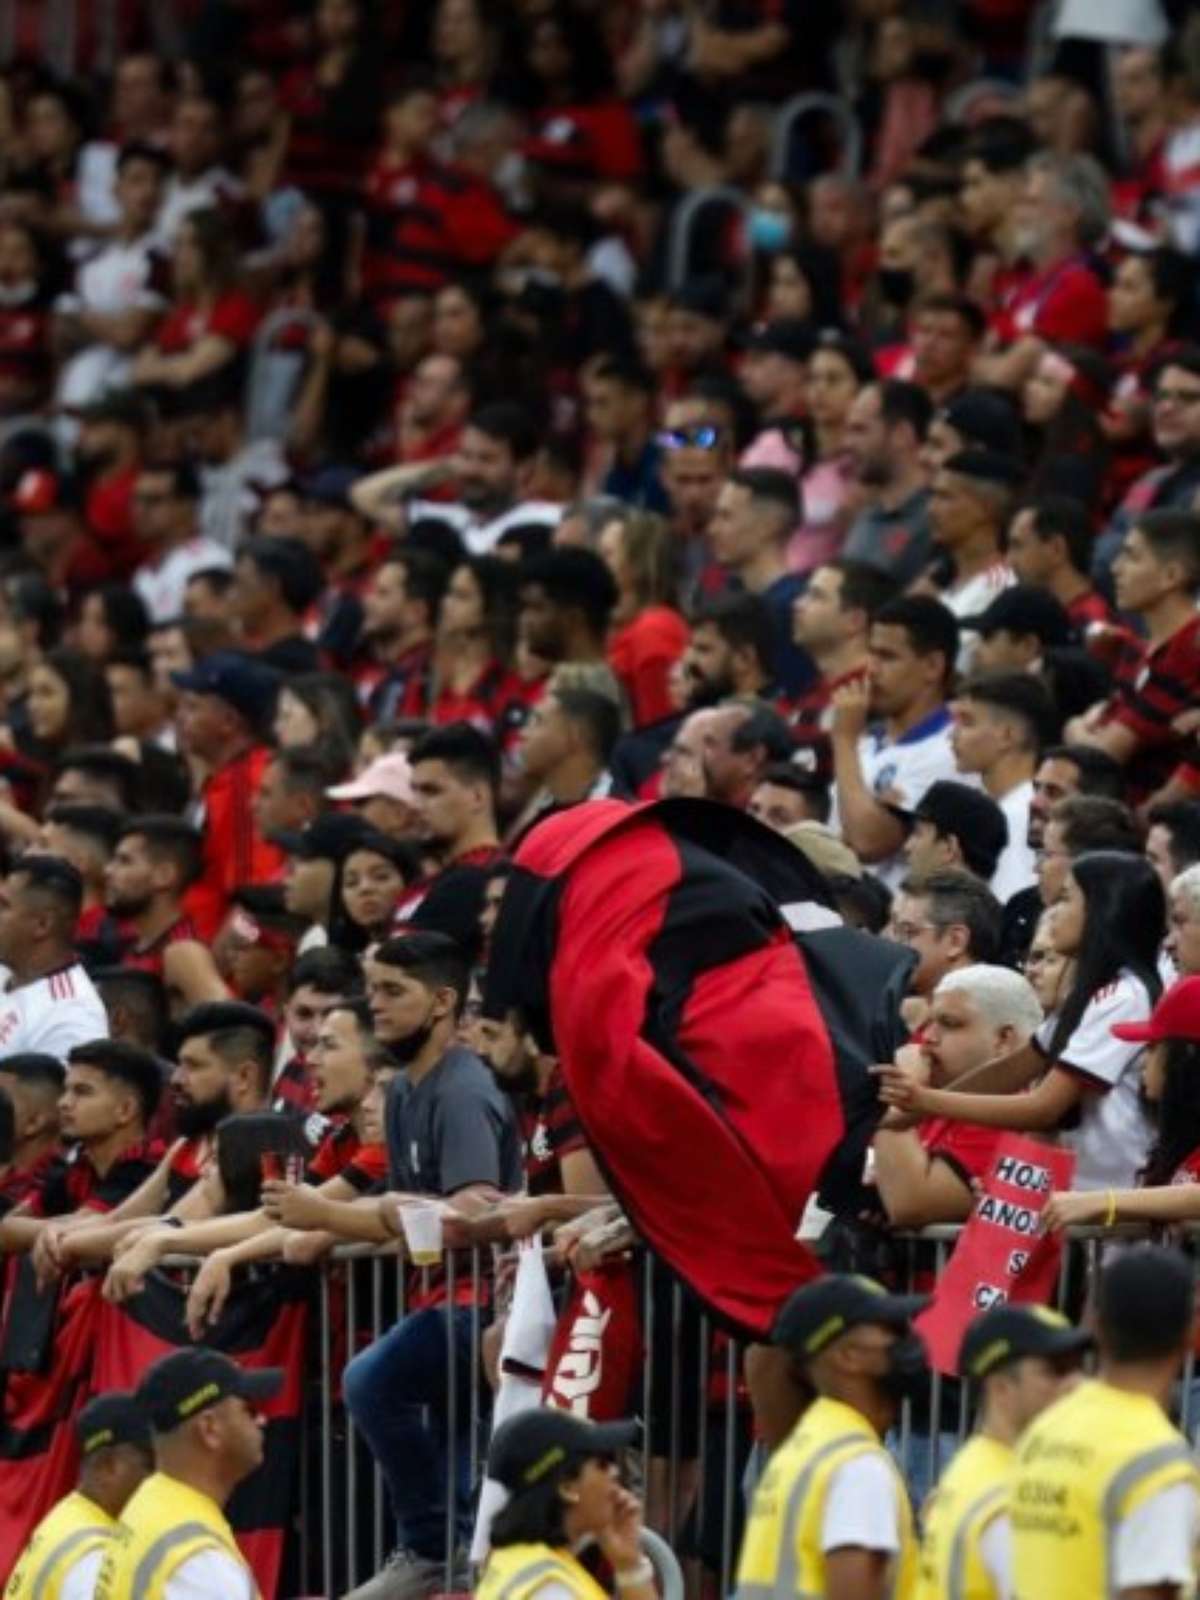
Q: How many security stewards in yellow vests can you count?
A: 6